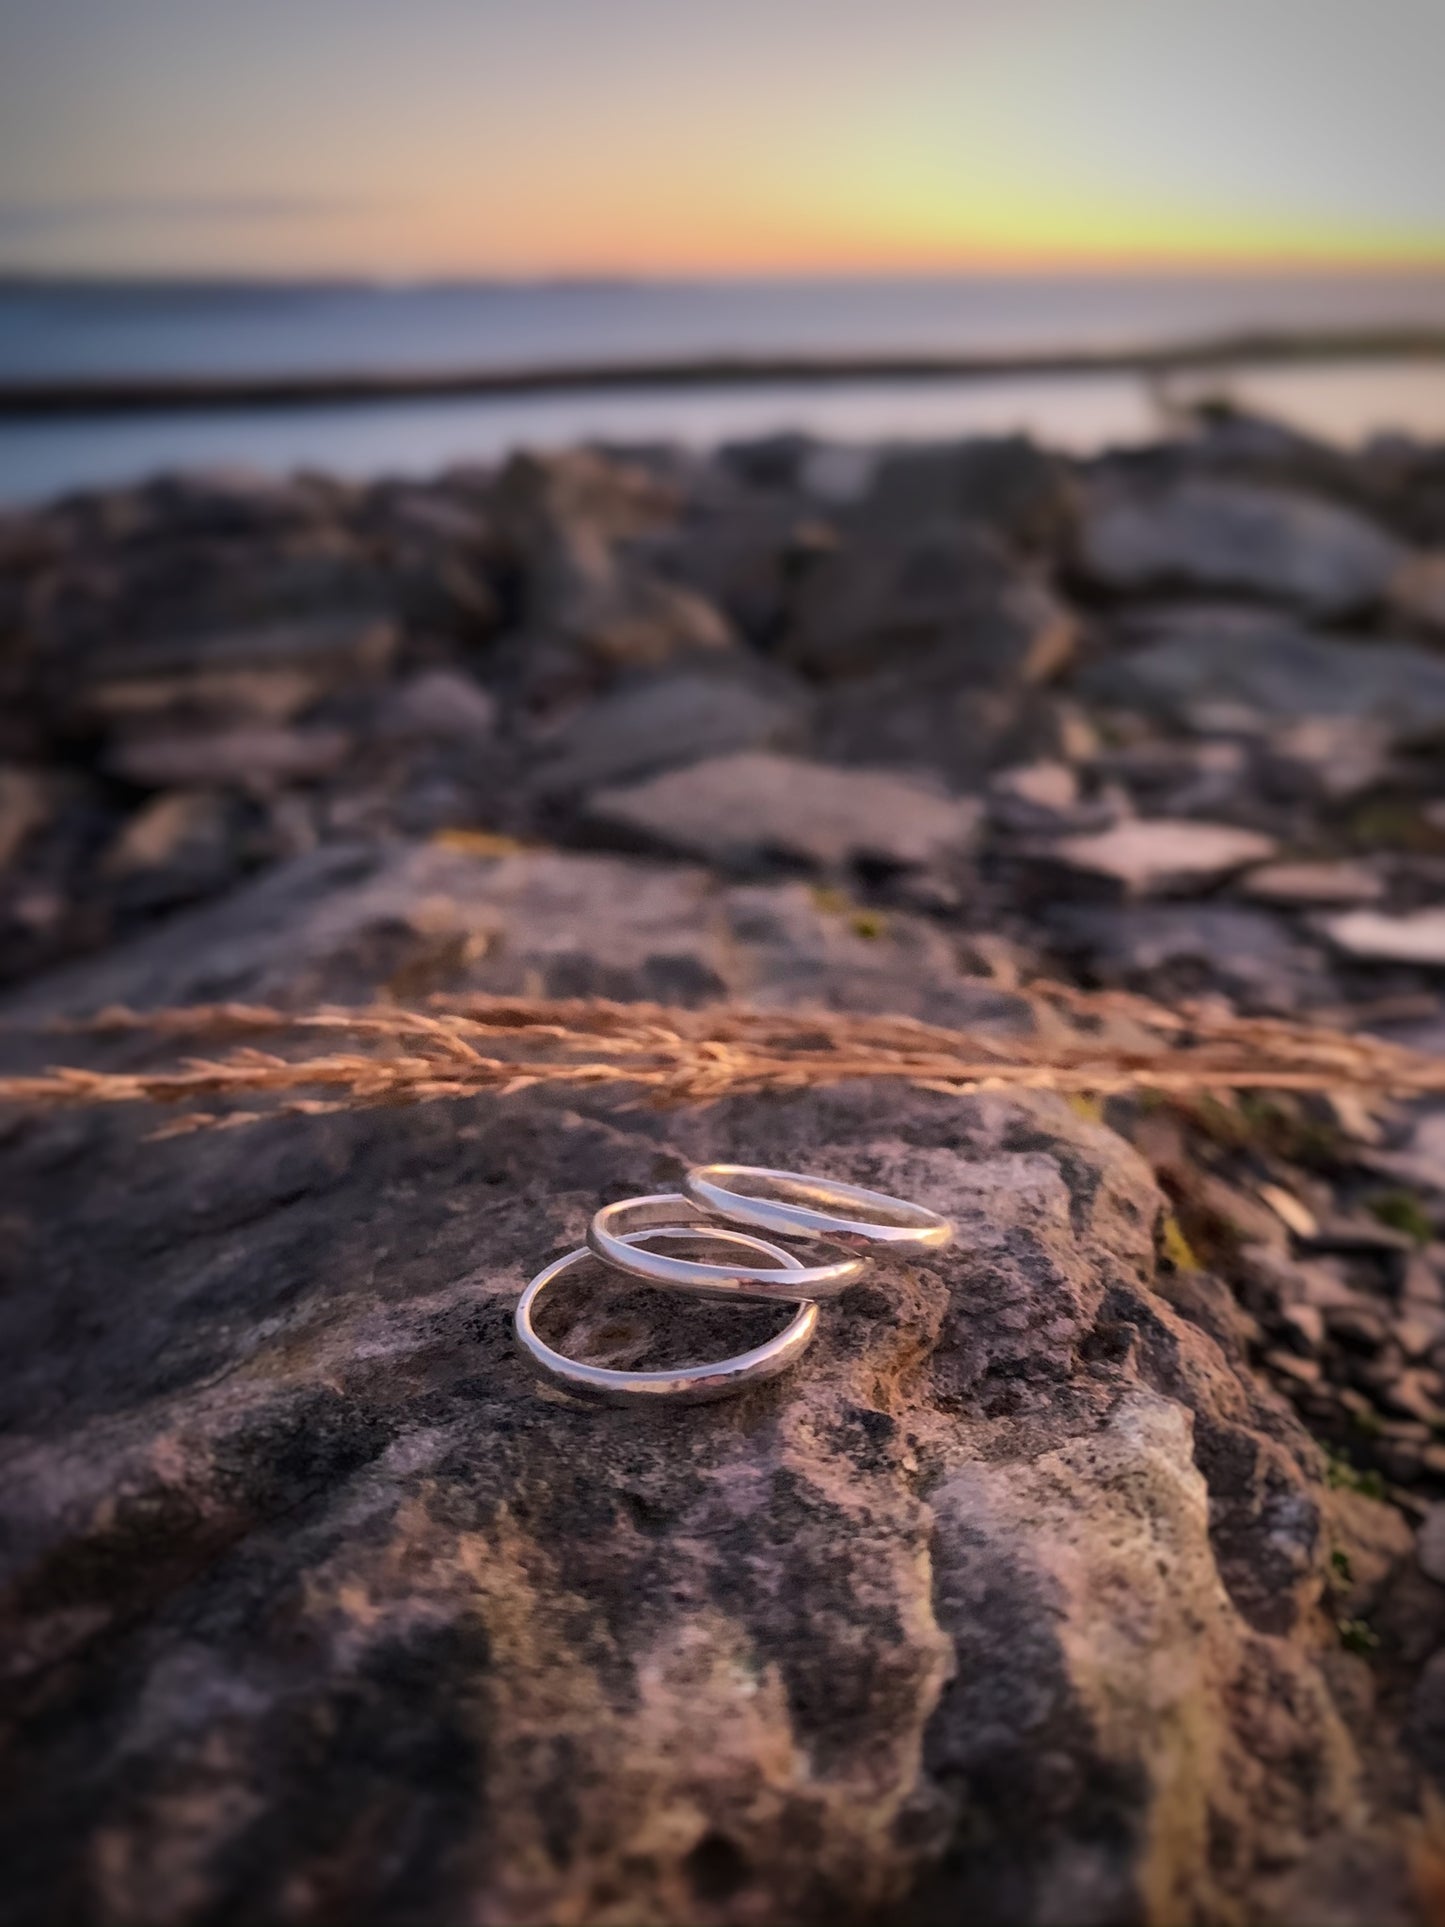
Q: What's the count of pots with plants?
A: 0